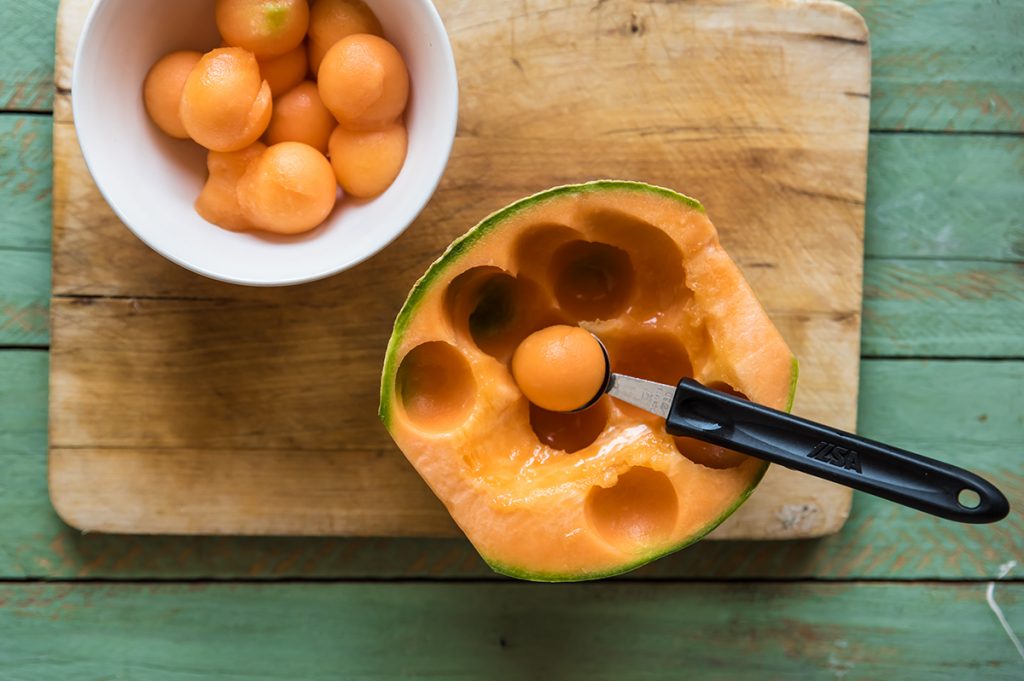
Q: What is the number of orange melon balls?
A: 11